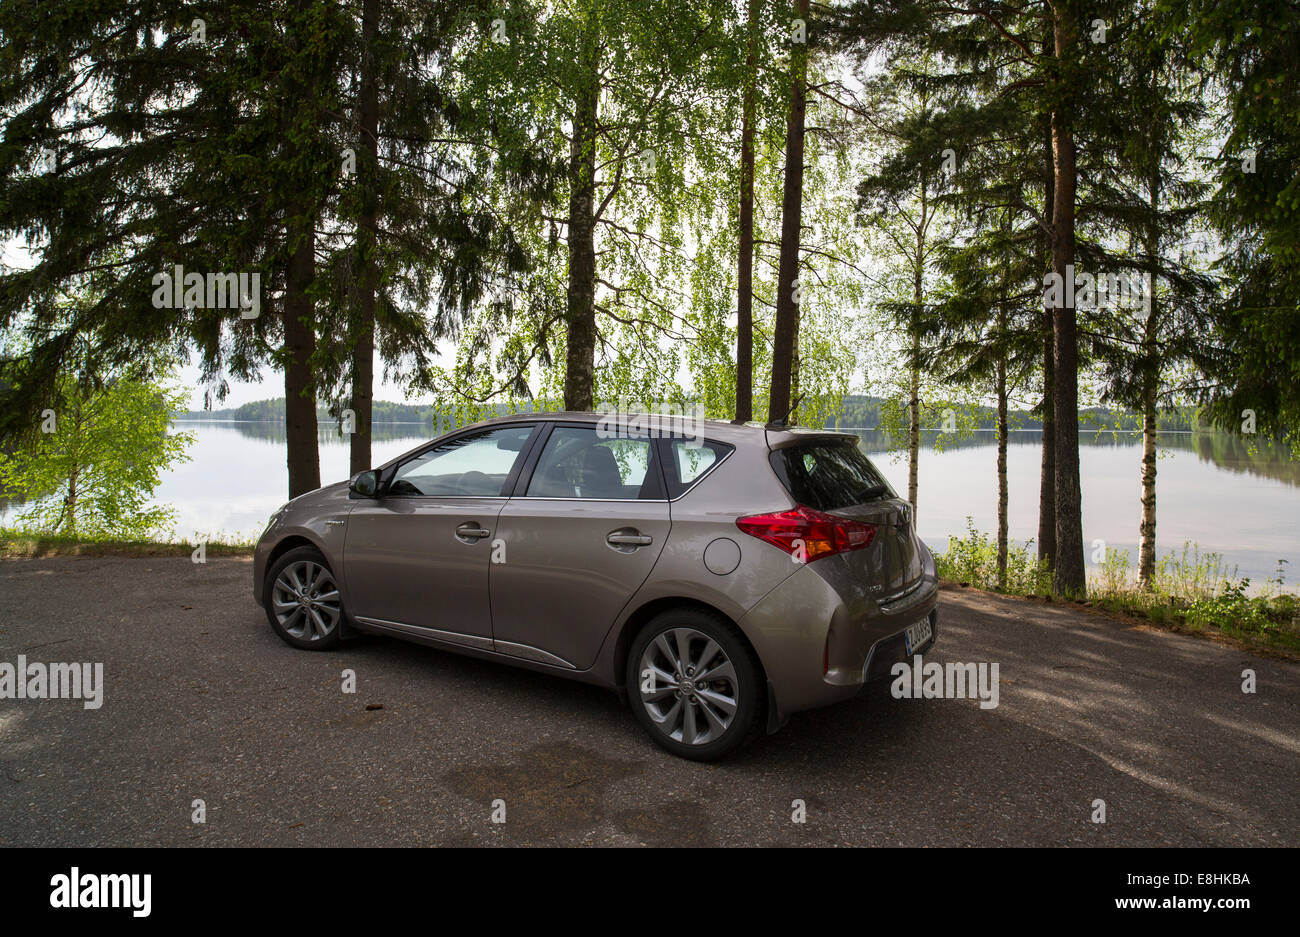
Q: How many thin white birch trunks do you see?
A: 3